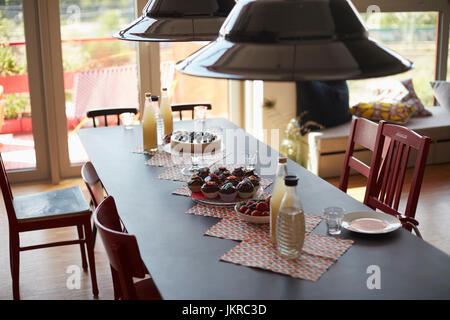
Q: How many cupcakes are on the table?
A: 12